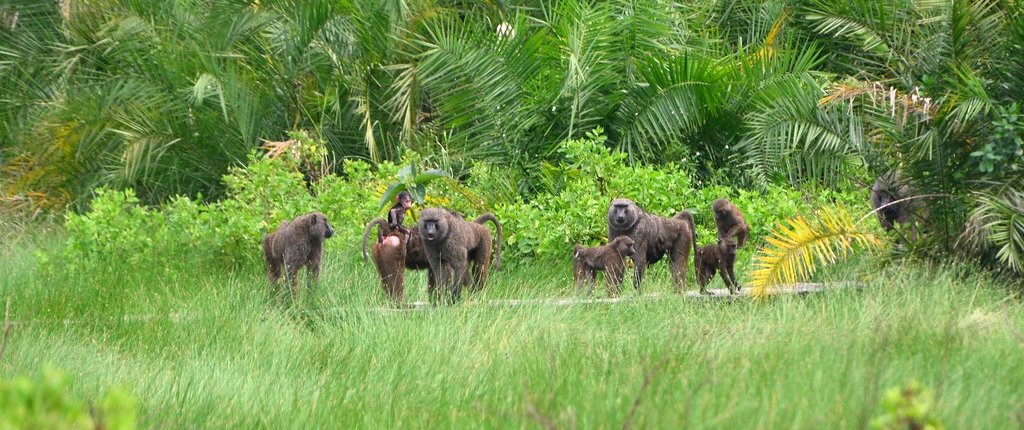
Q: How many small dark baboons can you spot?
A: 4